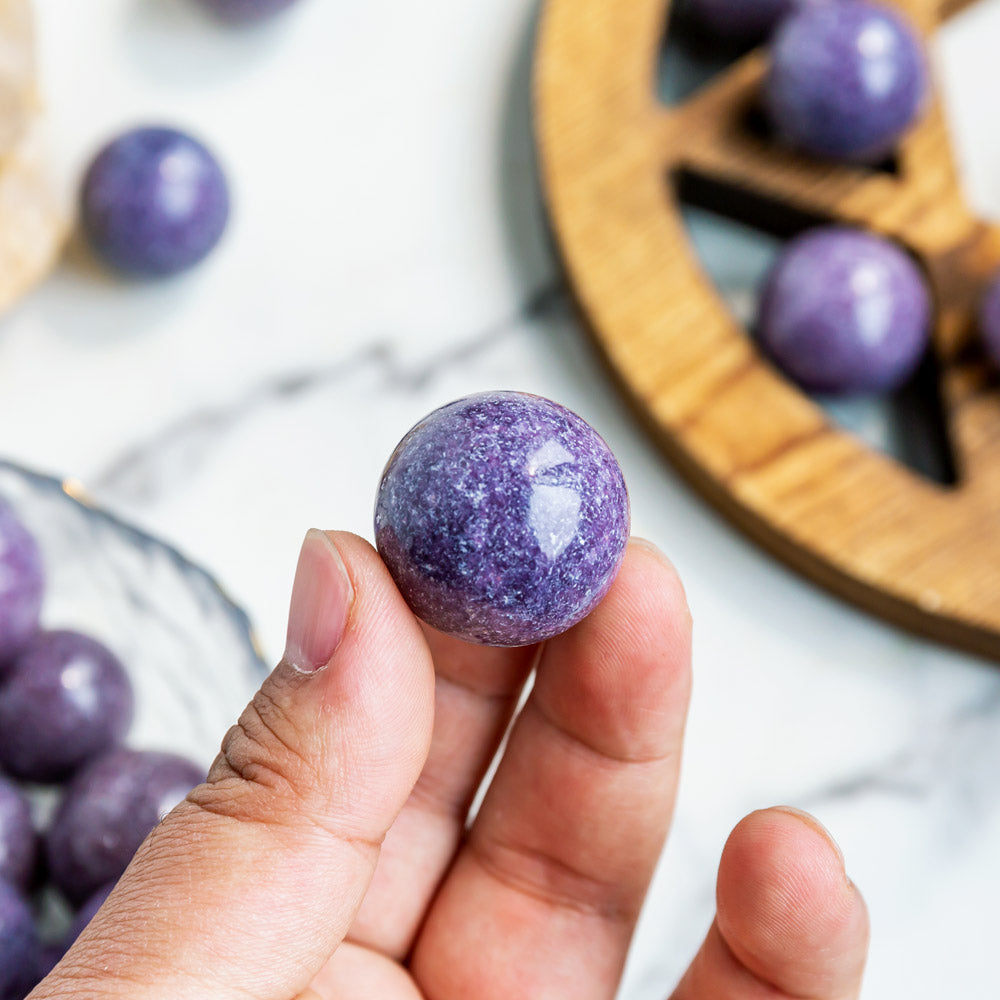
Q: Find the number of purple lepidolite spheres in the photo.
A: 13